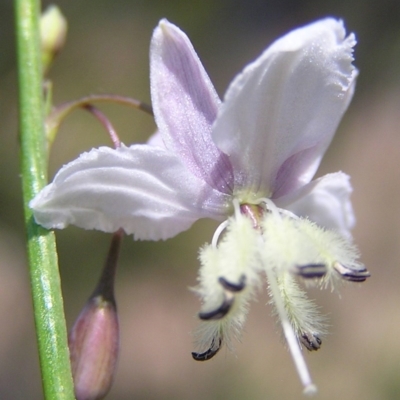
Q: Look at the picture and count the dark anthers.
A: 6